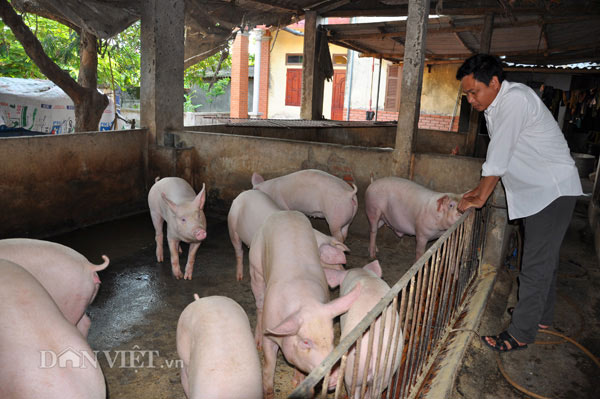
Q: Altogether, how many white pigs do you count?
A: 9